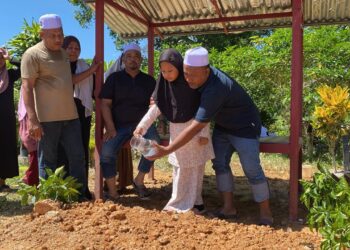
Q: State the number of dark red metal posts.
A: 3